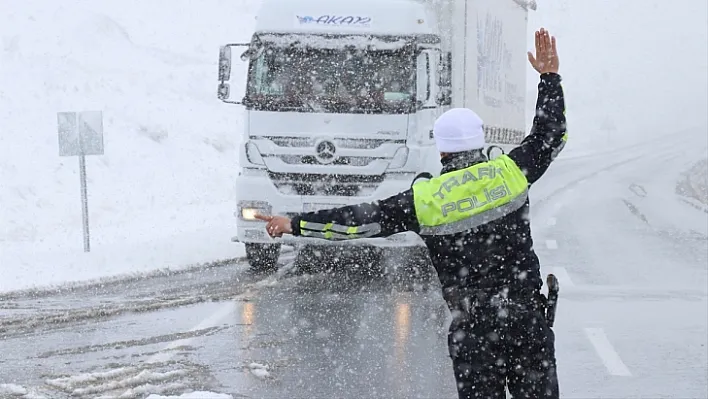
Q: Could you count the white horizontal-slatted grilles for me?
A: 1